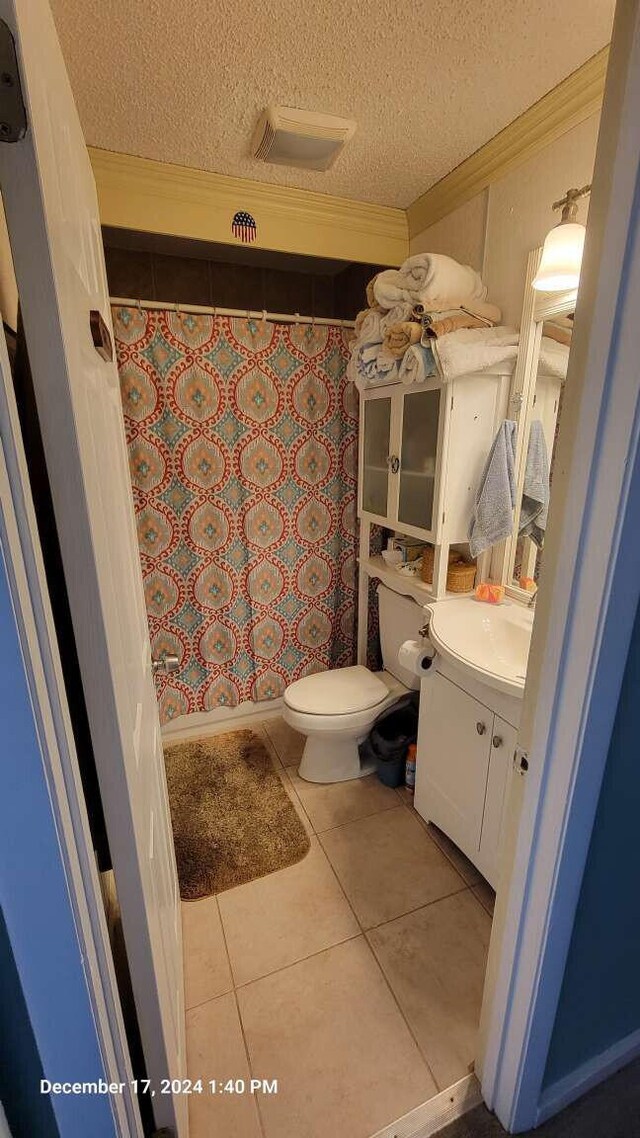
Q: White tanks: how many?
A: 1